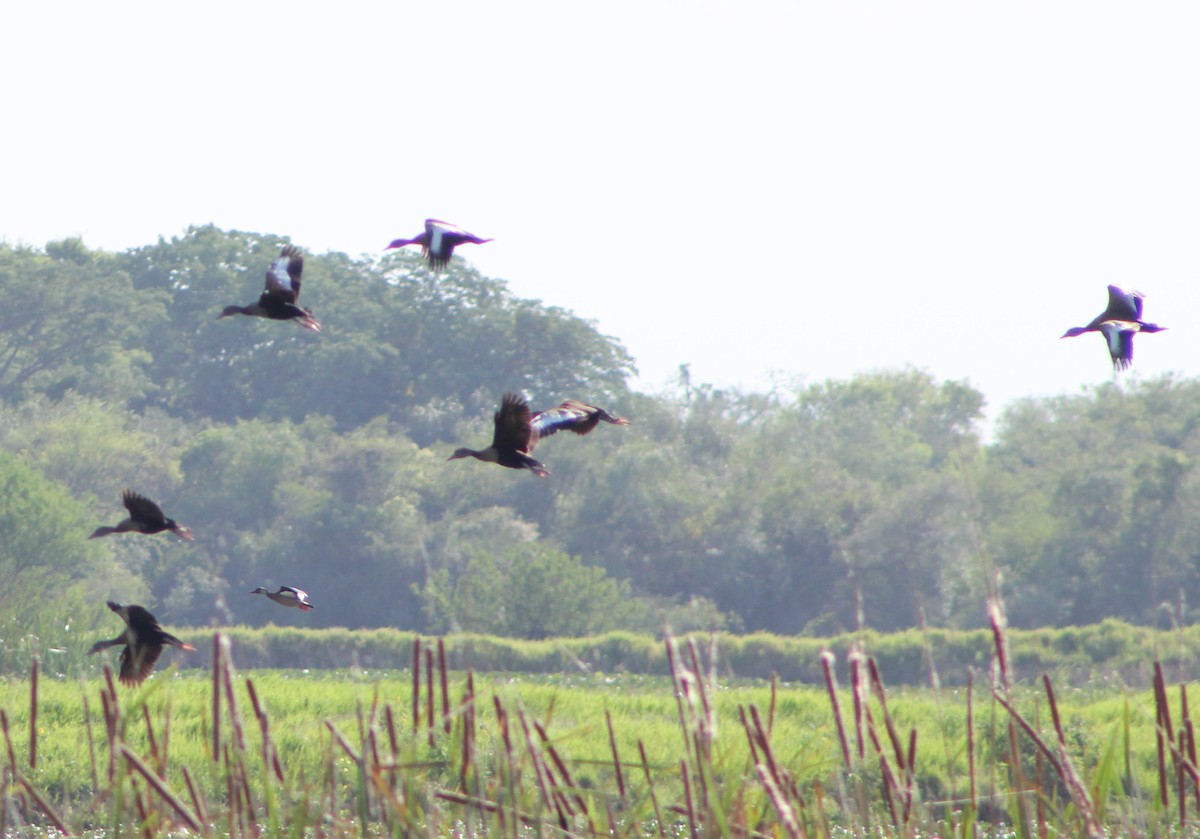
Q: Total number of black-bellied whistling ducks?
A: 7